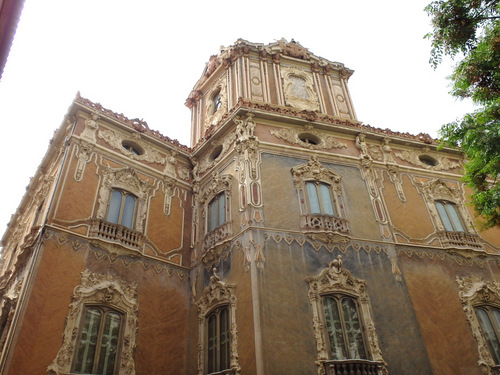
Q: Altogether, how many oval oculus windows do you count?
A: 4